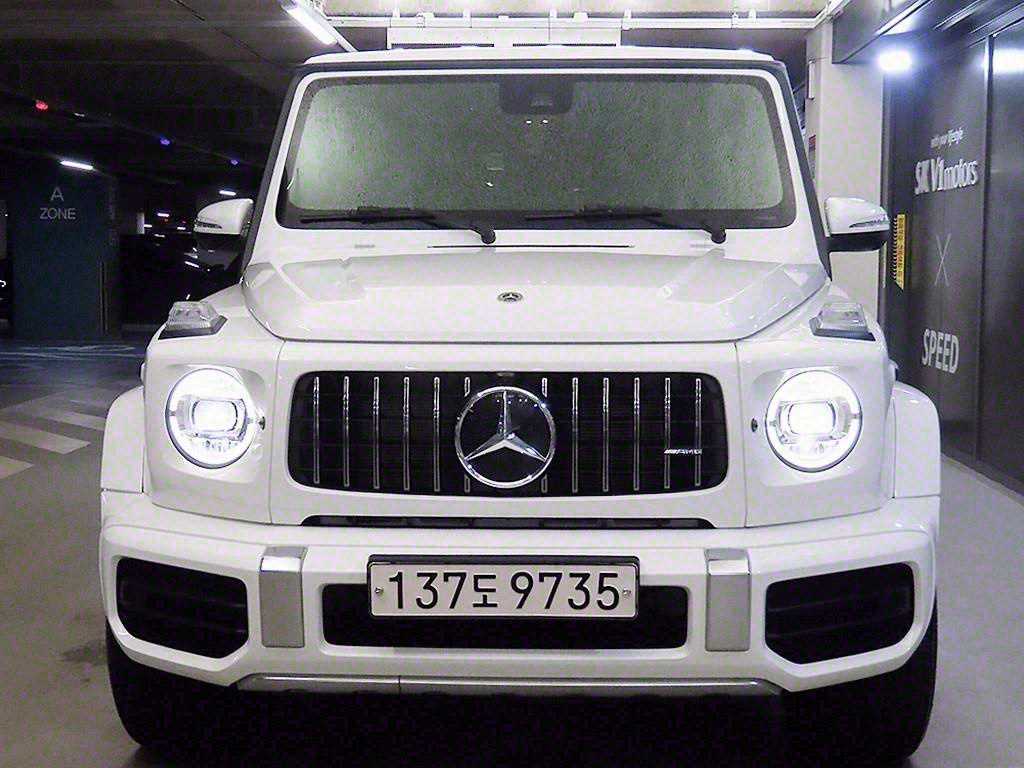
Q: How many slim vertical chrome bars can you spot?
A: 12